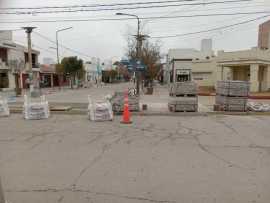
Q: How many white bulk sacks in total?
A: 3